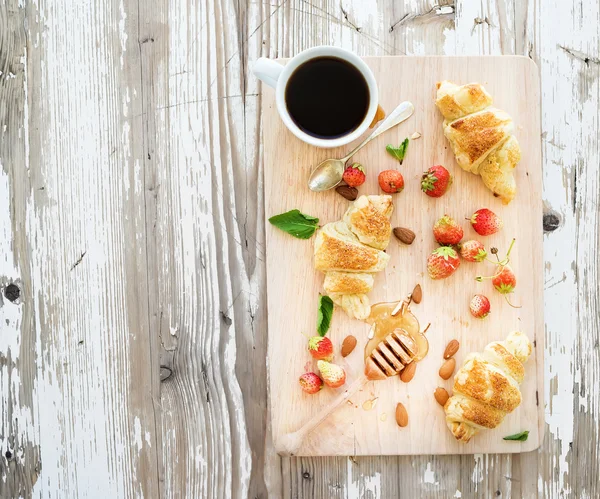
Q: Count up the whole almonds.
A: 9